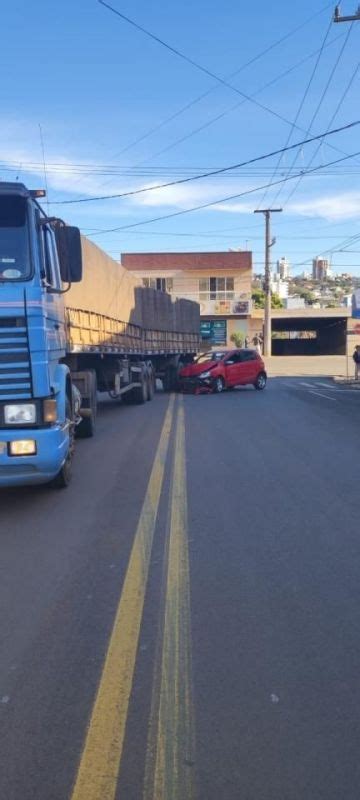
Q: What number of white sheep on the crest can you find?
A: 0